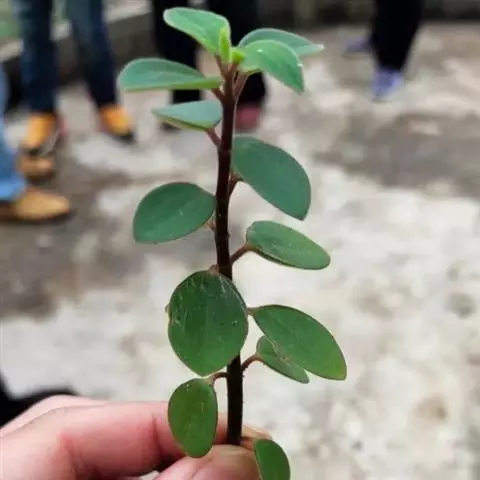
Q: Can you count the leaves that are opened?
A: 13